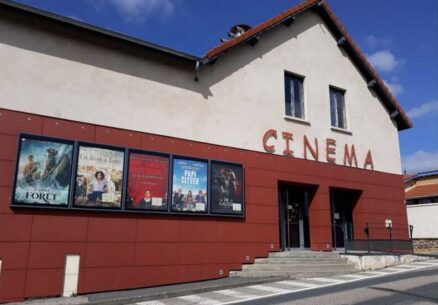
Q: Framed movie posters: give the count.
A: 5